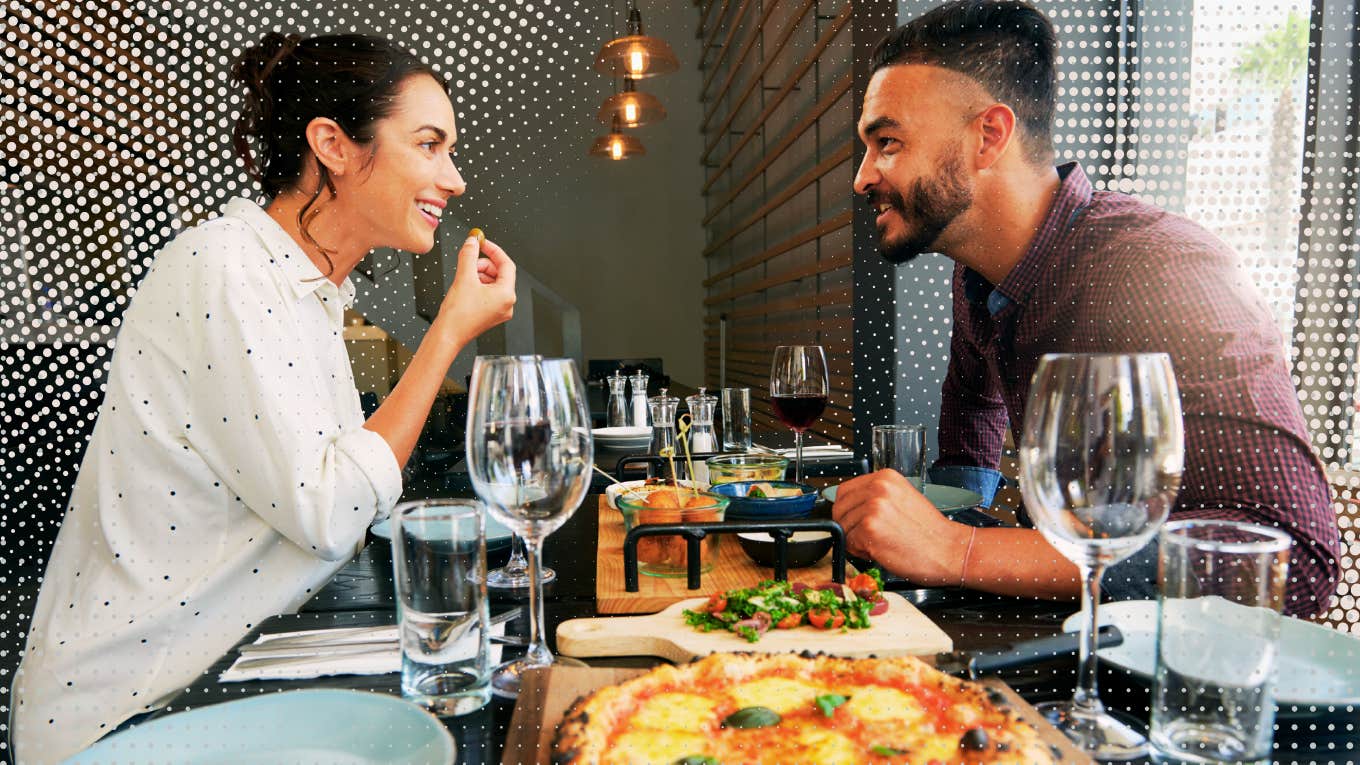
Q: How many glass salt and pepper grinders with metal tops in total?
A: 4